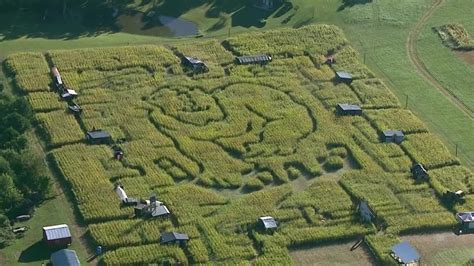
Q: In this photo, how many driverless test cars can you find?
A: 0